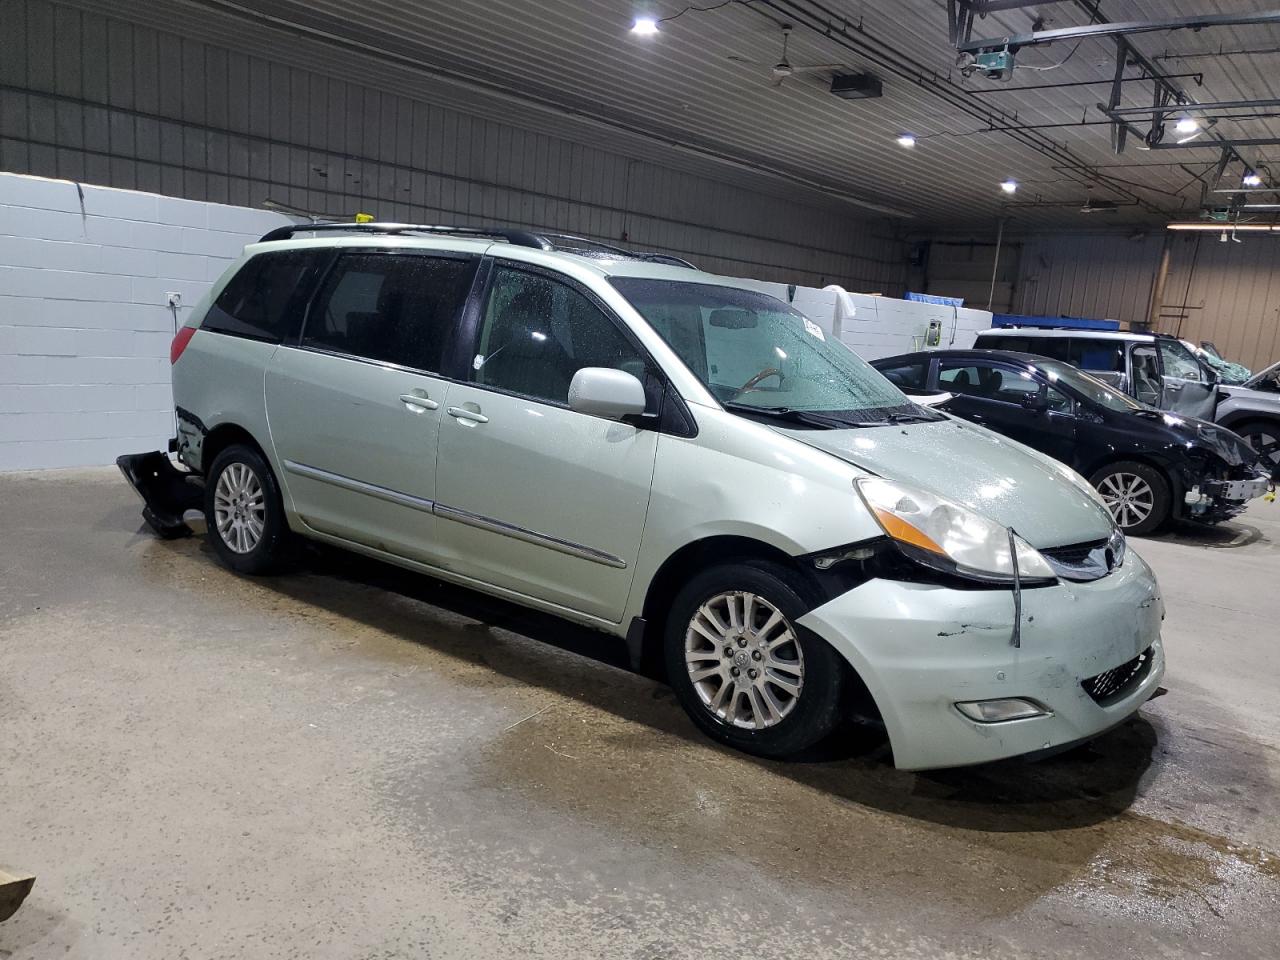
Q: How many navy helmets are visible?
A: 0